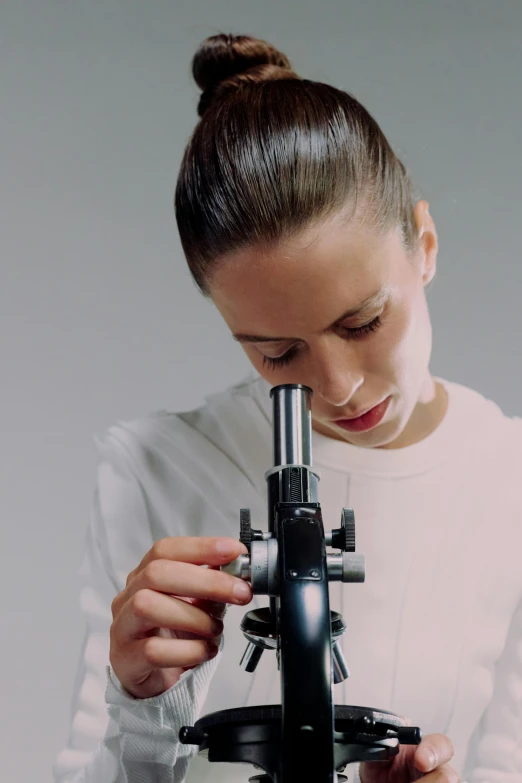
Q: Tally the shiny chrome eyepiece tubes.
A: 1